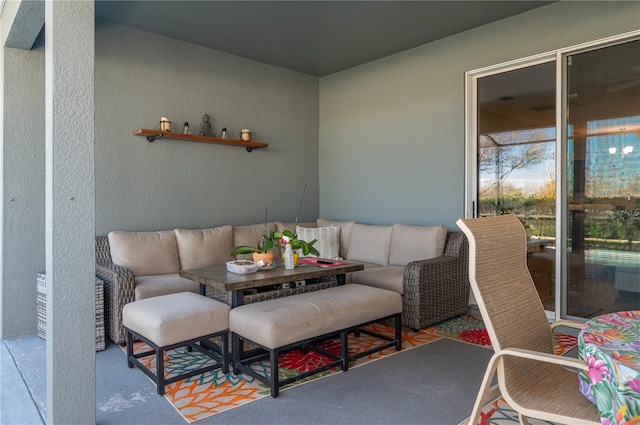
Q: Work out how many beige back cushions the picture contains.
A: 7